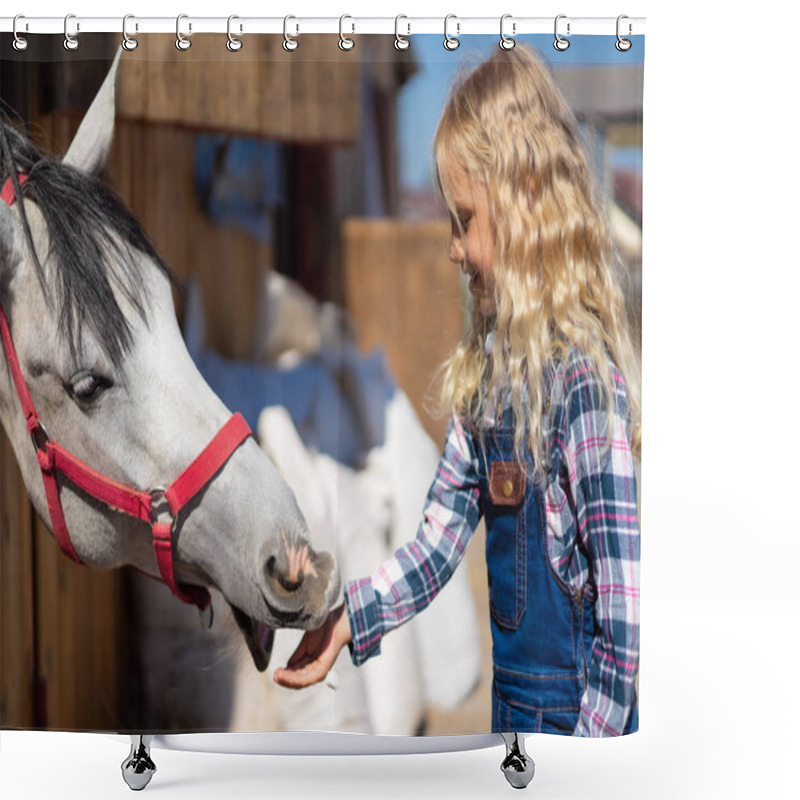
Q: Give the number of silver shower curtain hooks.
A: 12